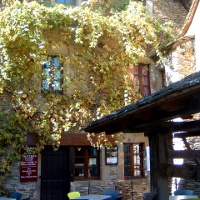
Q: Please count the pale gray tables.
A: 3